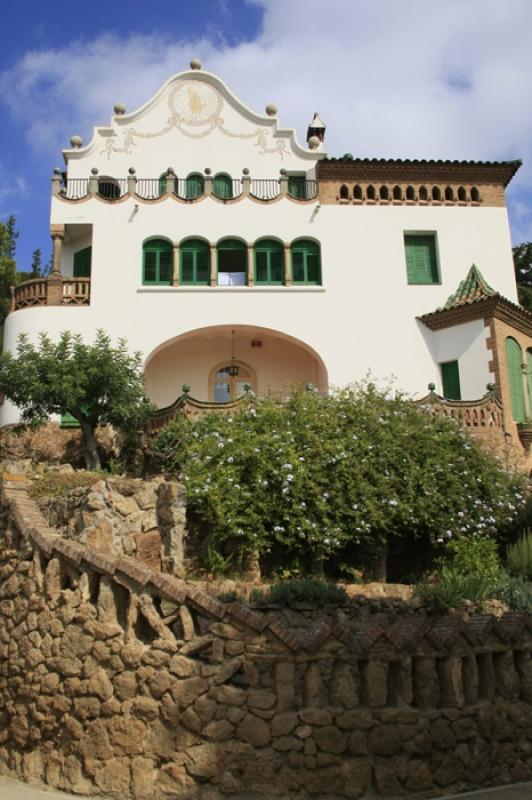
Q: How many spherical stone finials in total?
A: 12